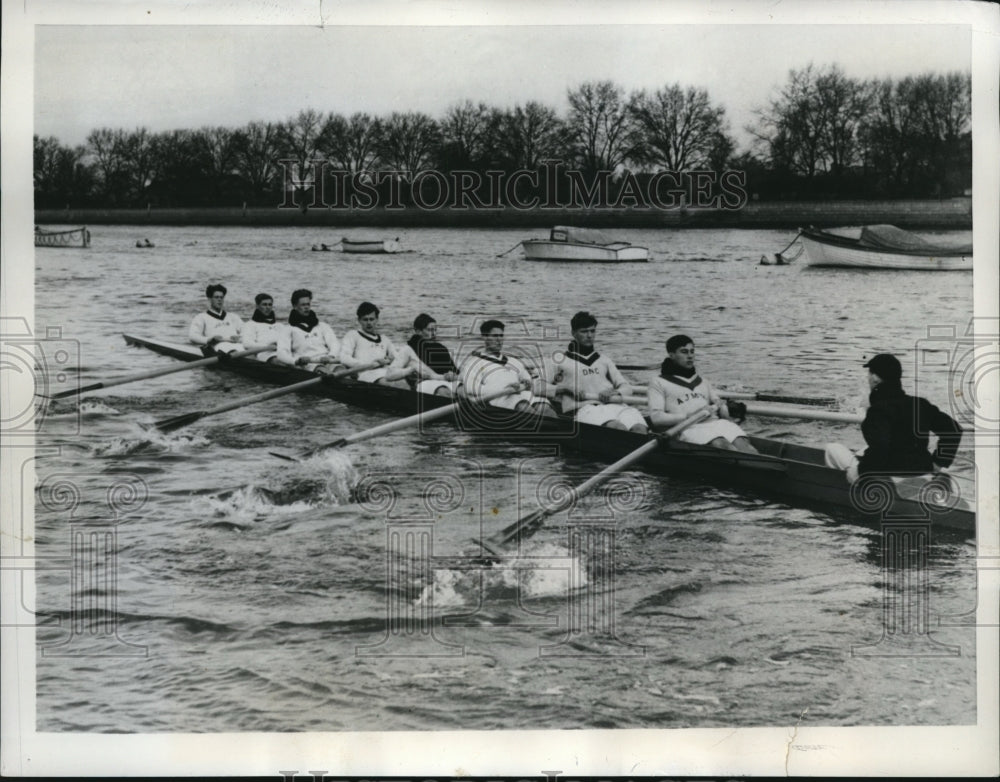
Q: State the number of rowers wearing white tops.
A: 7